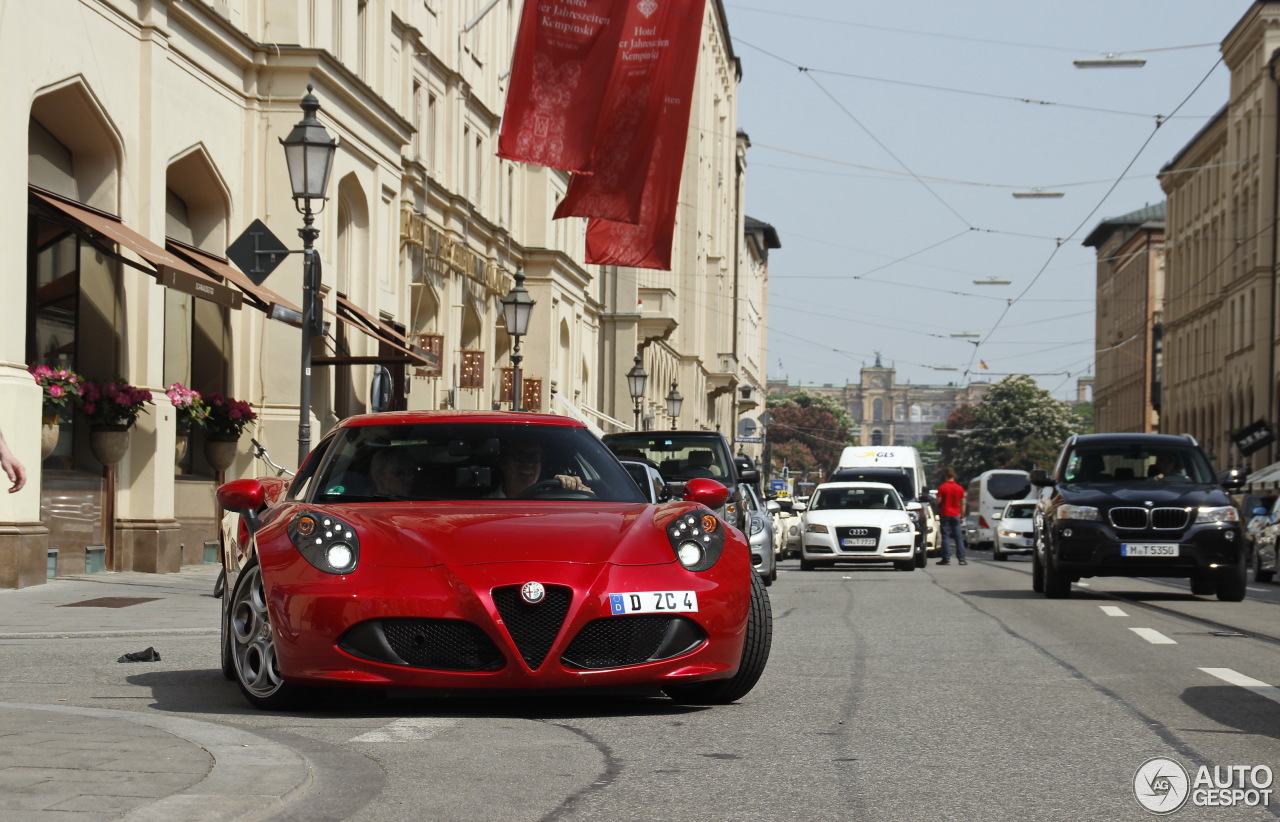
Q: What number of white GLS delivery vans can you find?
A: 1